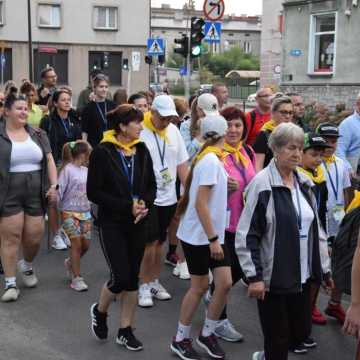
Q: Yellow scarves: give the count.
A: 8